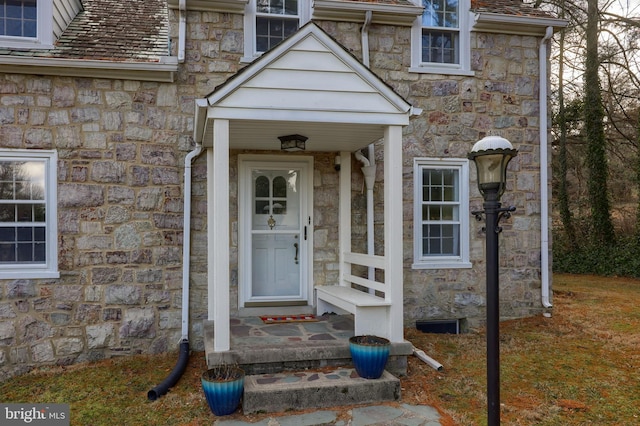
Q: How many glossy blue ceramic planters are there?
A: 2